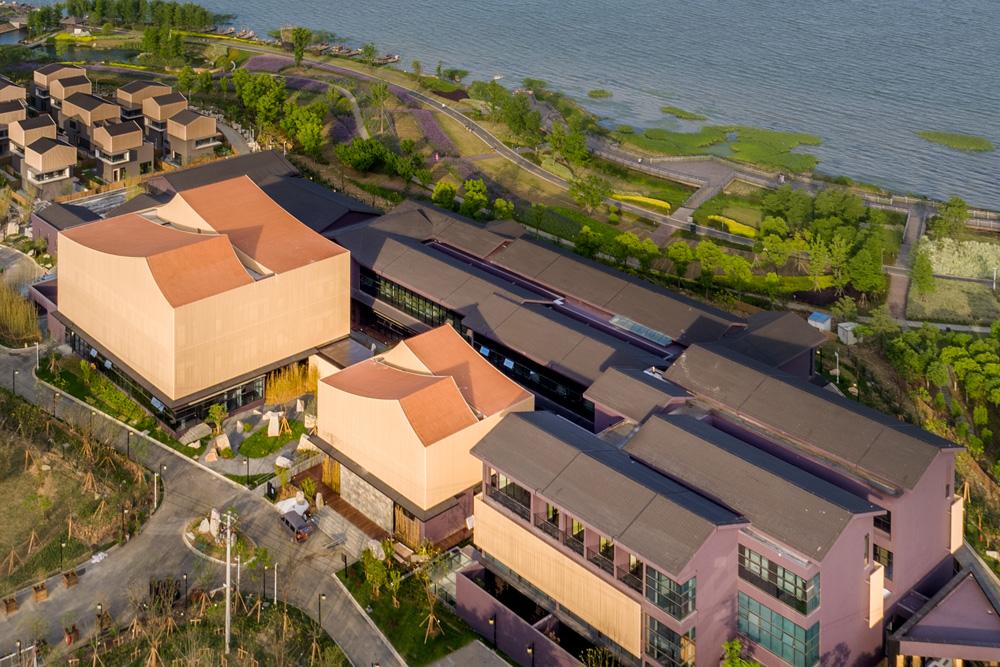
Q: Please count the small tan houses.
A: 11